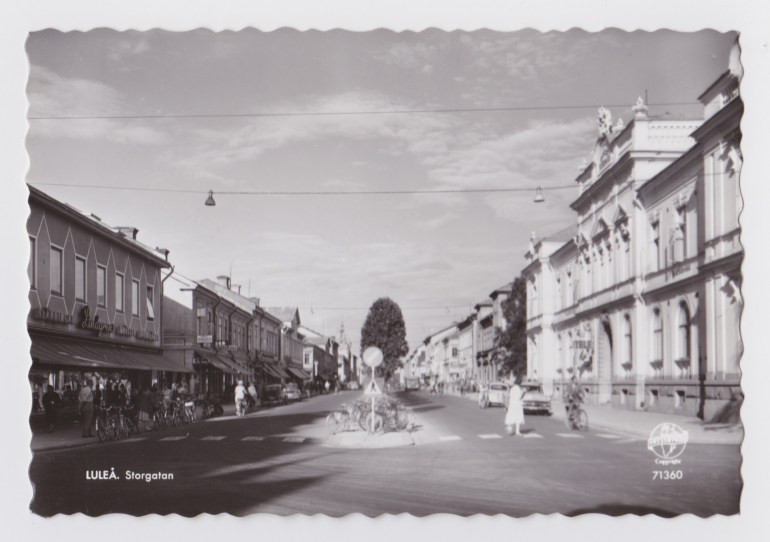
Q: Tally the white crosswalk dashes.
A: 10